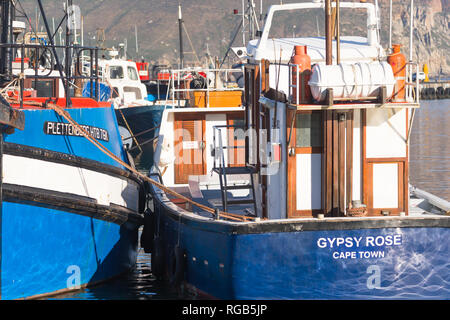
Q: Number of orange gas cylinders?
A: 2